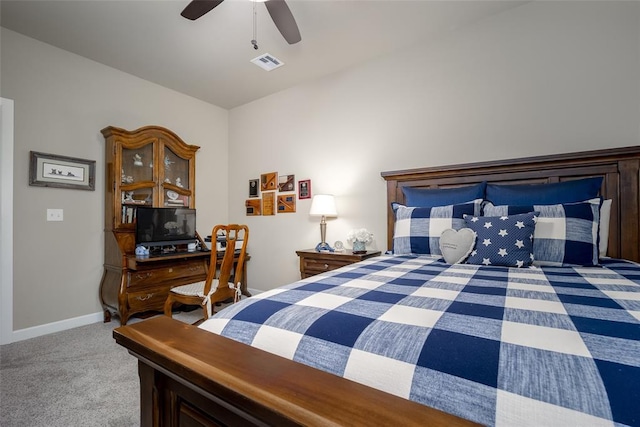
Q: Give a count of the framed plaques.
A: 7